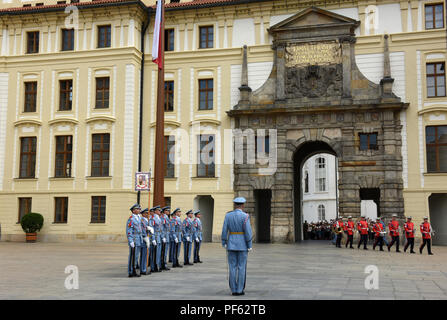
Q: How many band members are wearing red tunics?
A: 7